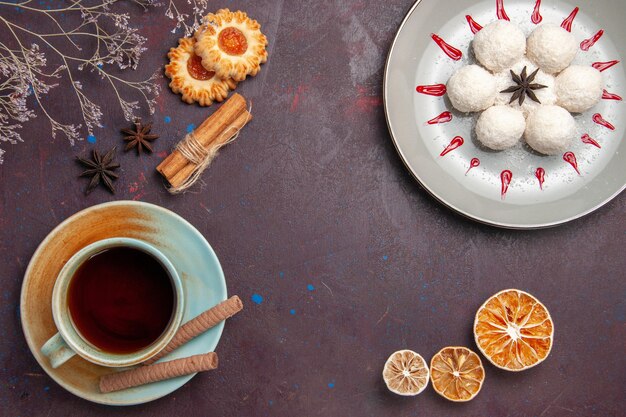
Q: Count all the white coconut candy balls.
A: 6